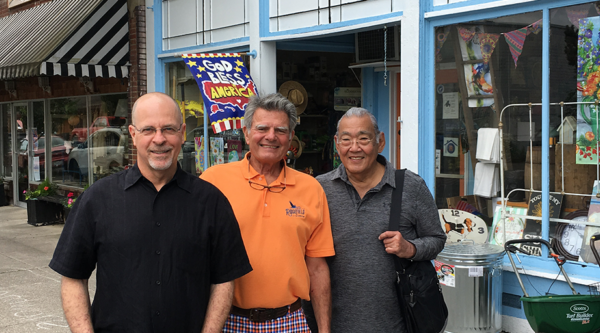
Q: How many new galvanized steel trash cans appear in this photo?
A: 1